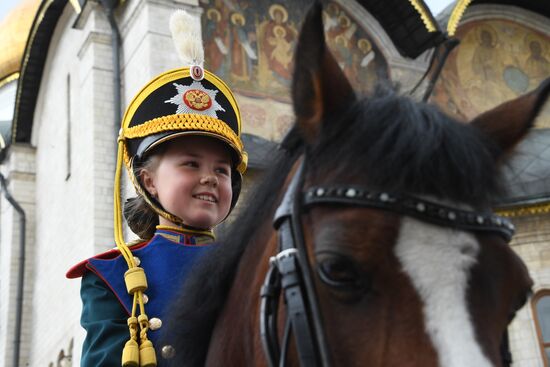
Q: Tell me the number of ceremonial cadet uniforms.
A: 1